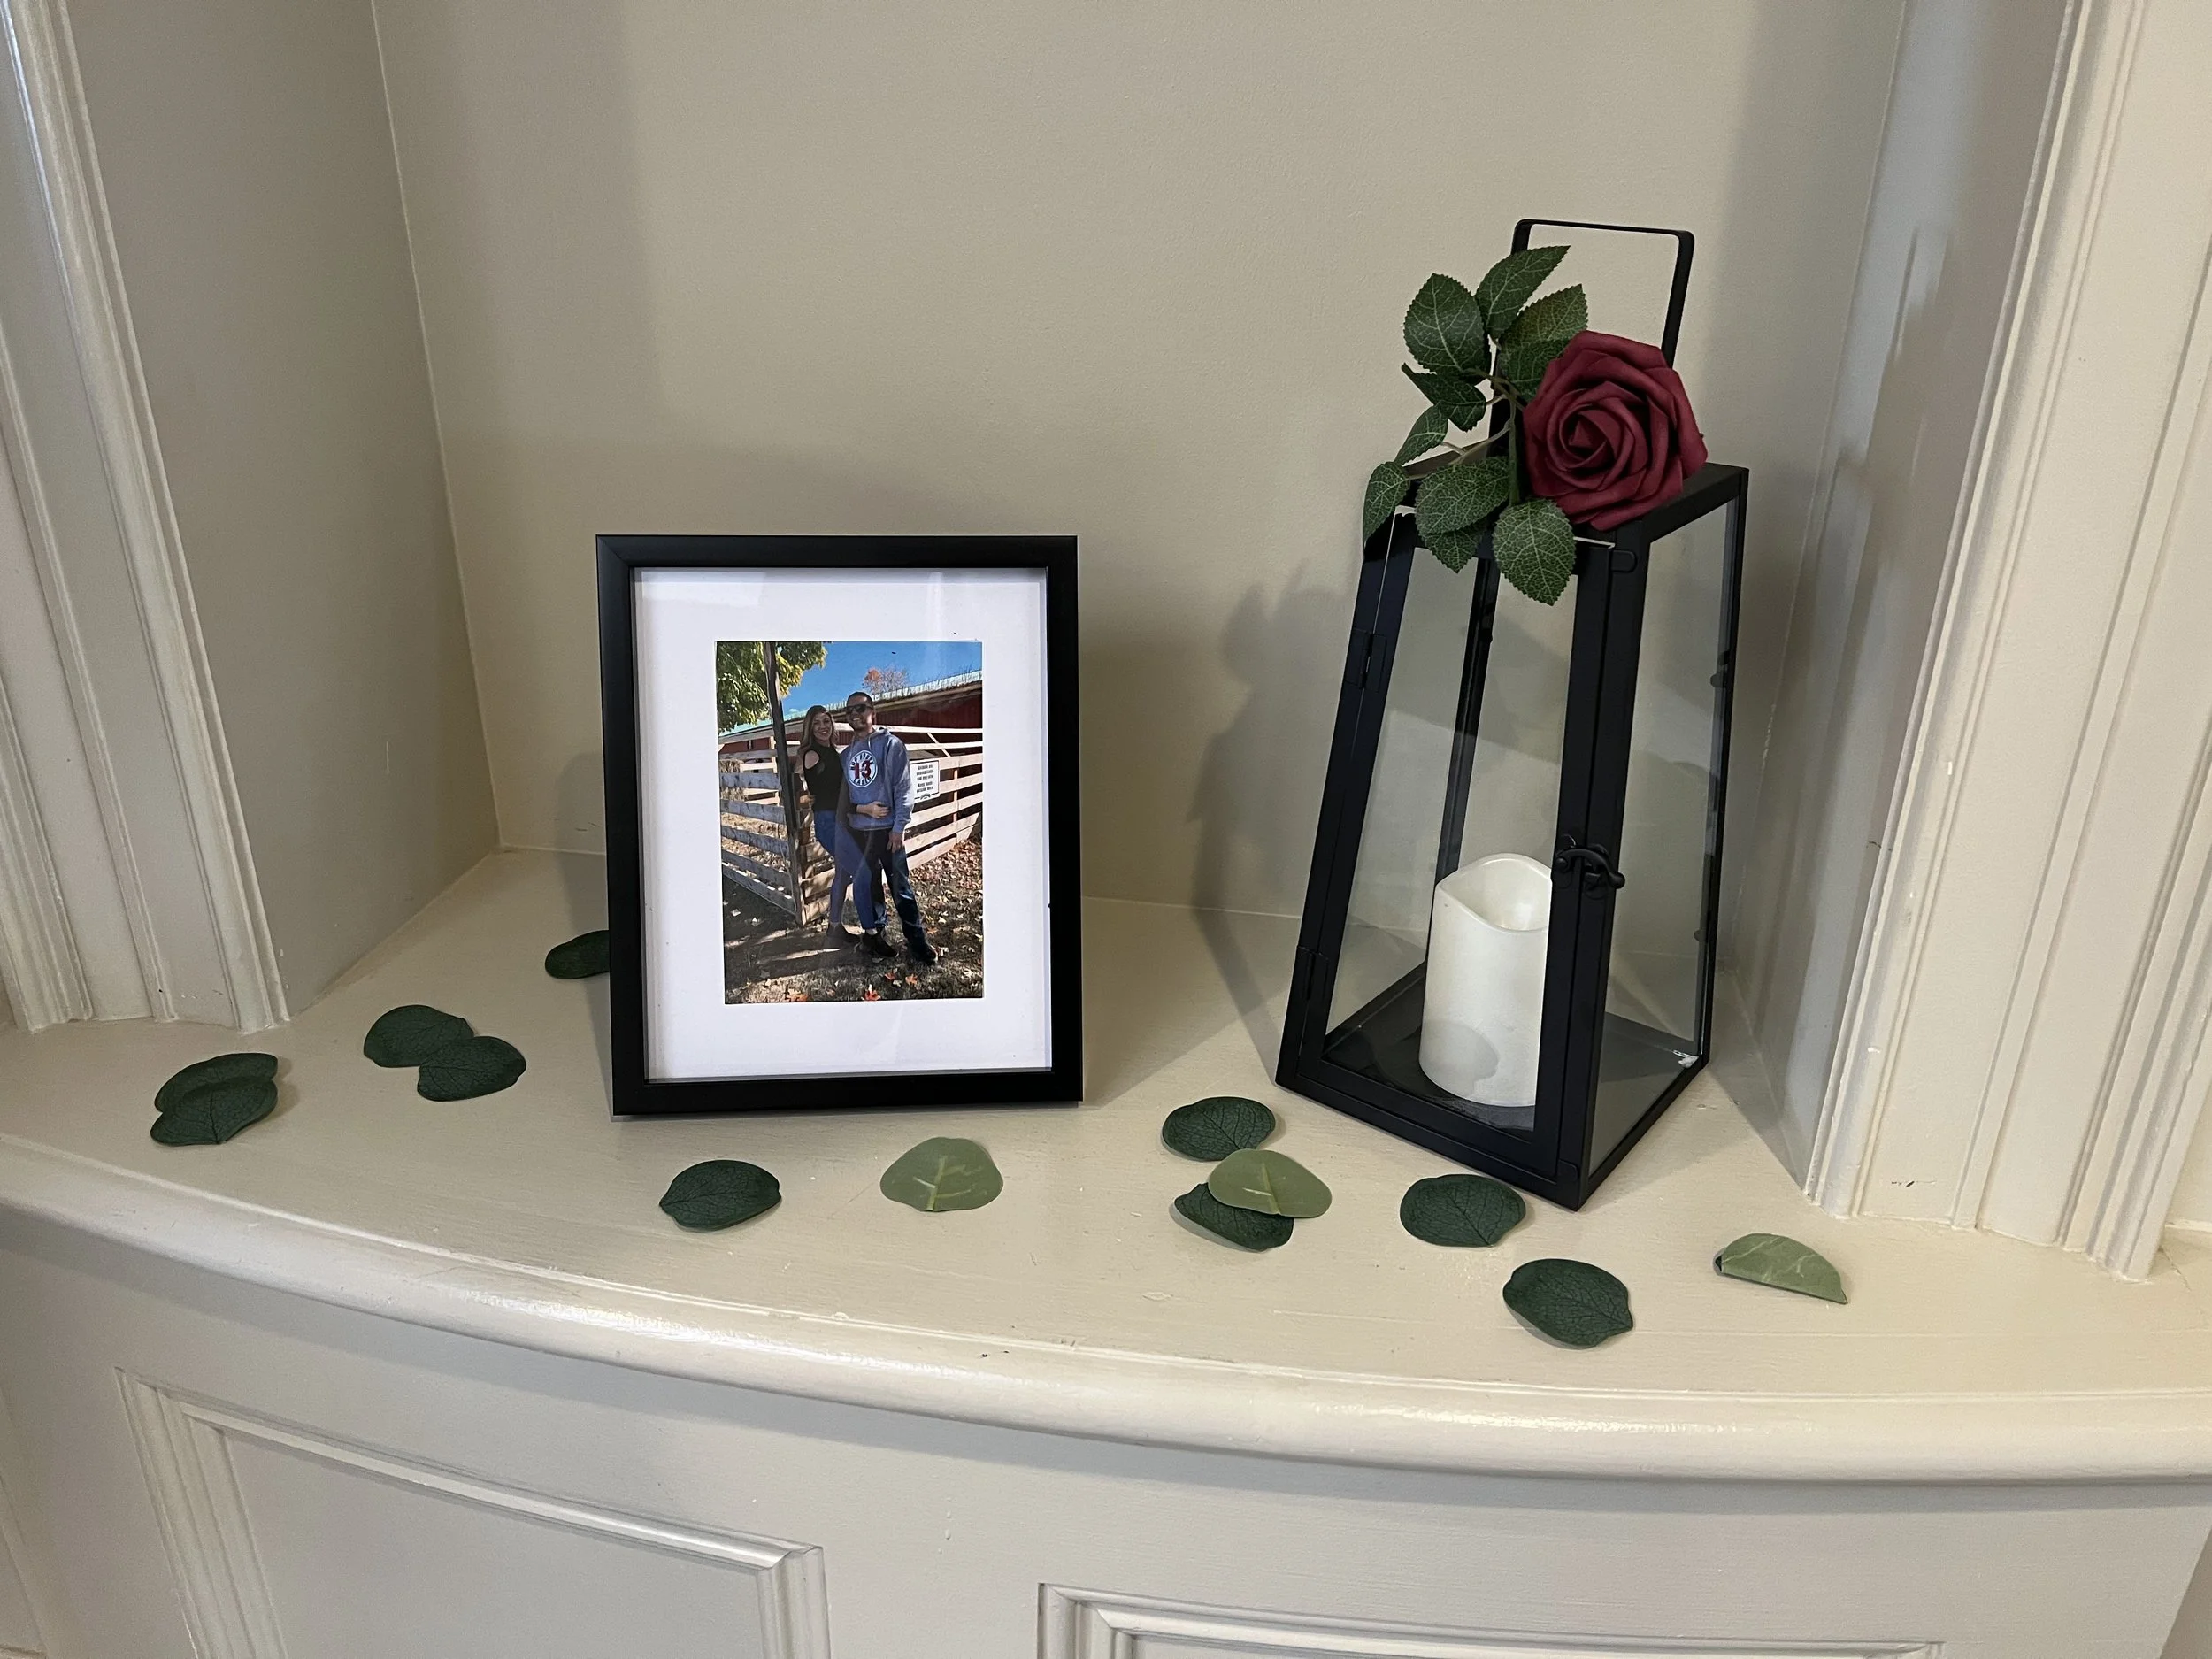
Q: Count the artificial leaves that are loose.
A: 13